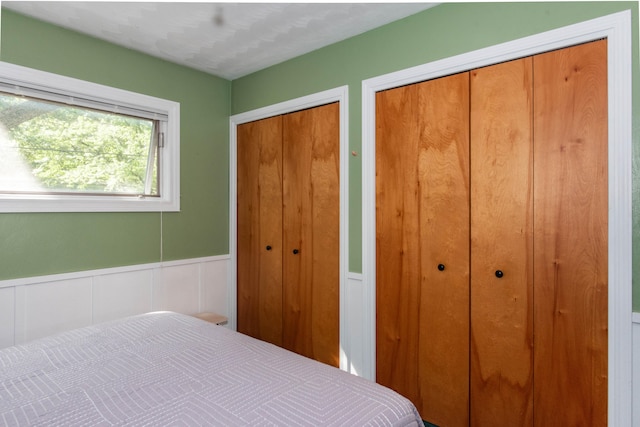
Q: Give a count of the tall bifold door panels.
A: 8